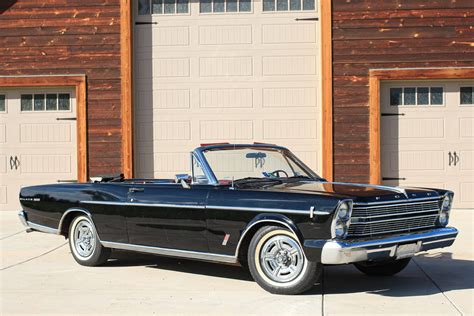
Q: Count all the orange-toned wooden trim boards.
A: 6